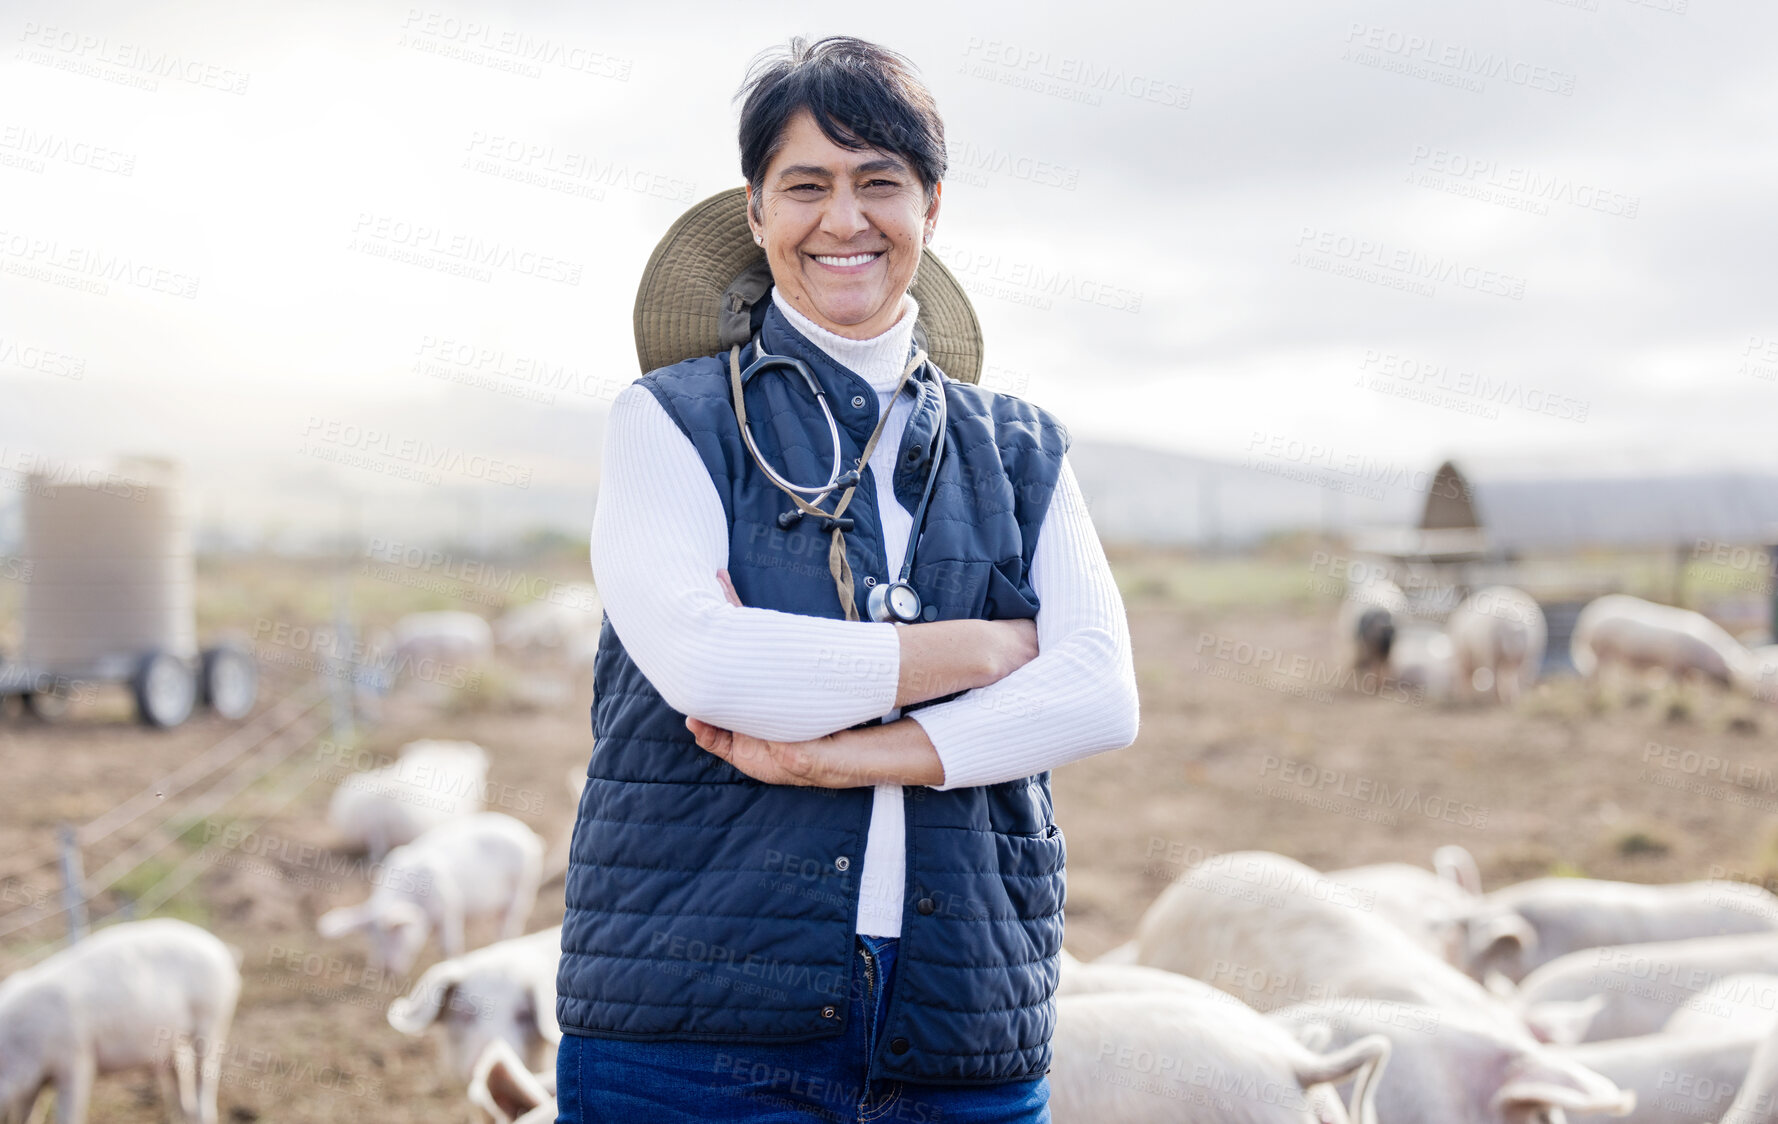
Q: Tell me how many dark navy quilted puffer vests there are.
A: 1